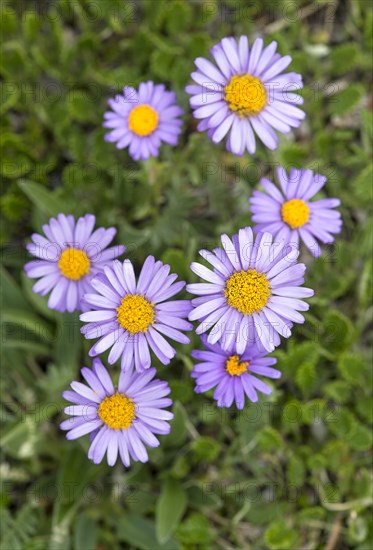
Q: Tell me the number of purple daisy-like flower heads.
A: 8